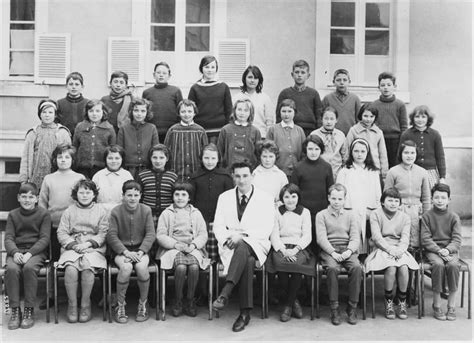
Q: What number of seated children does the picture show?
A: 8